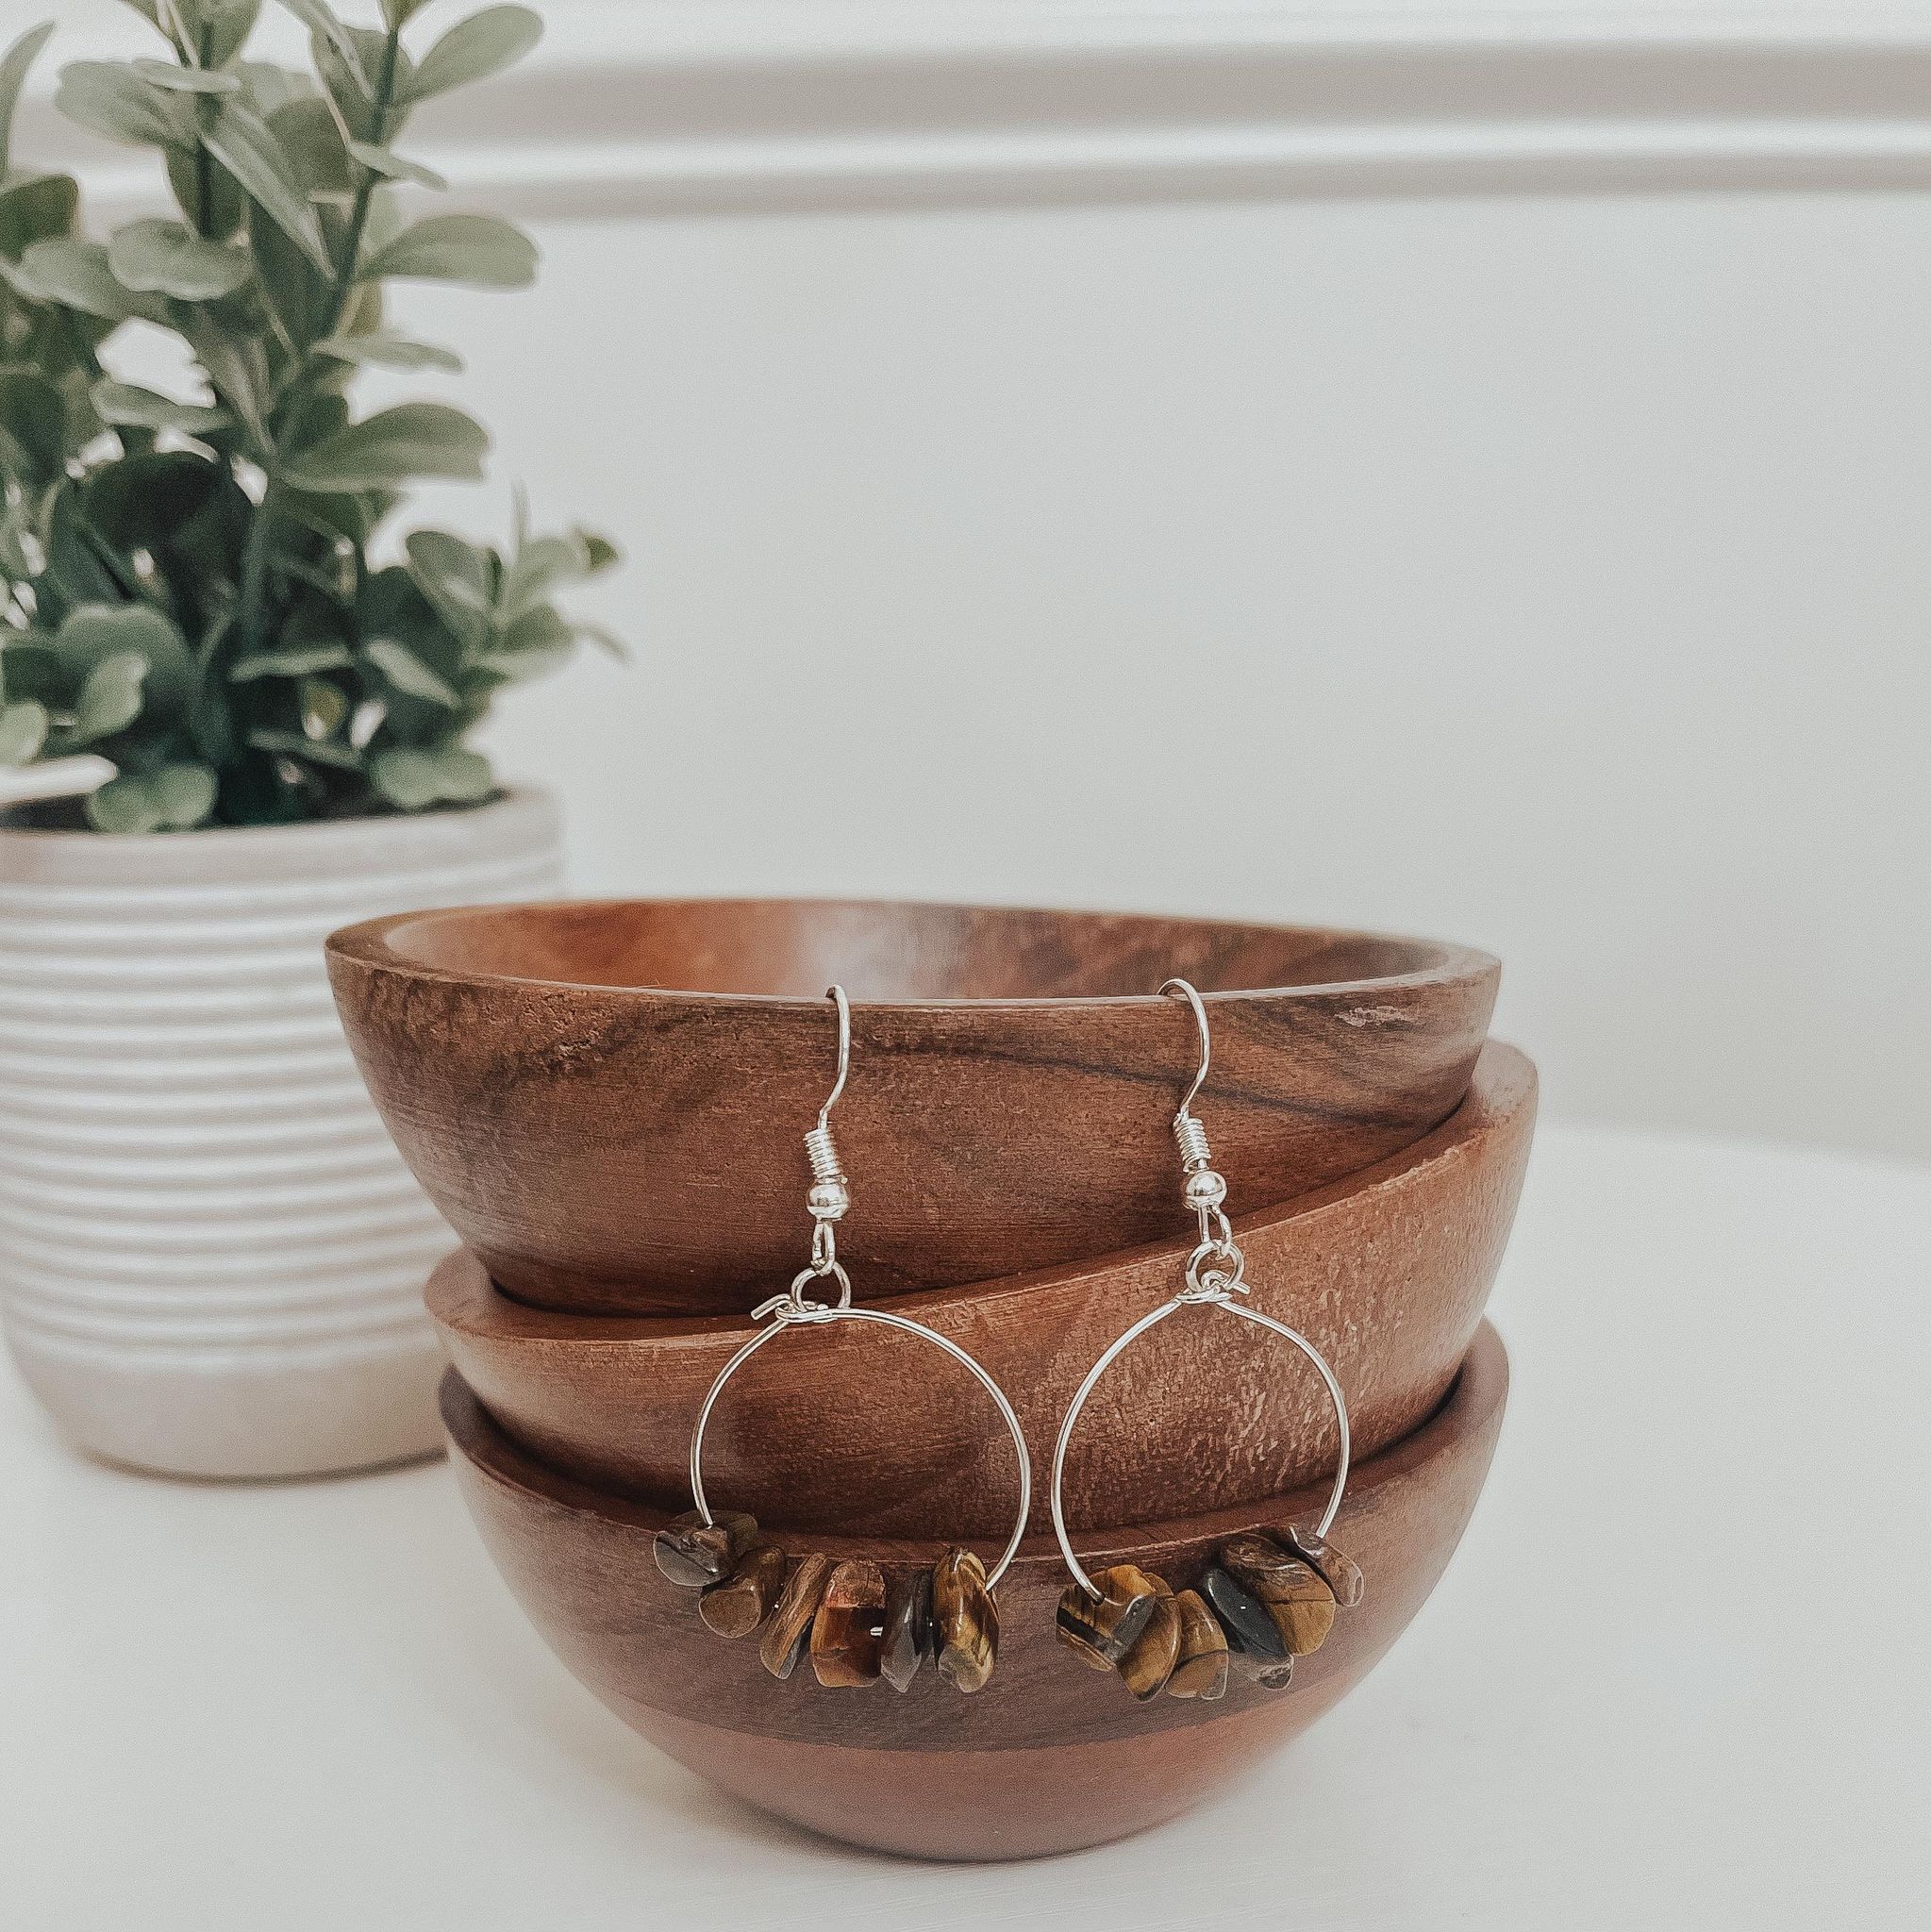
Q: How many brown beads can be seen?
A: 12